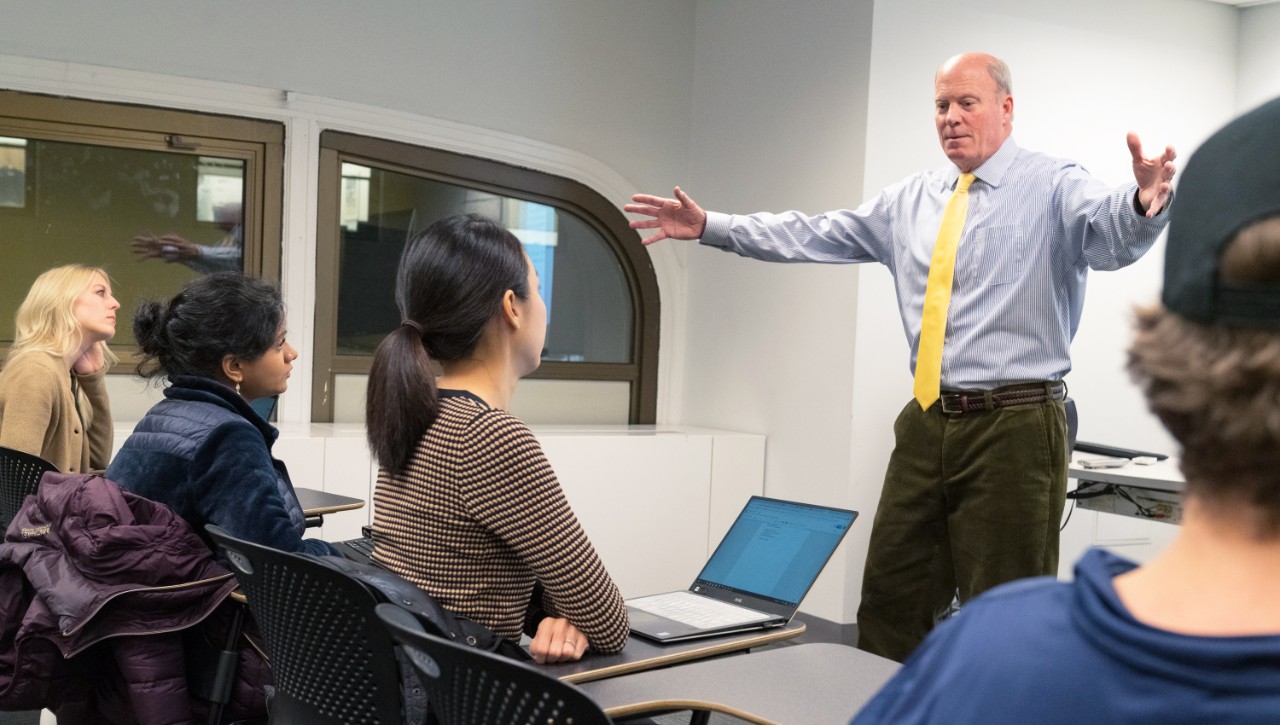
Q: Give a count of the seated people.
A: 4